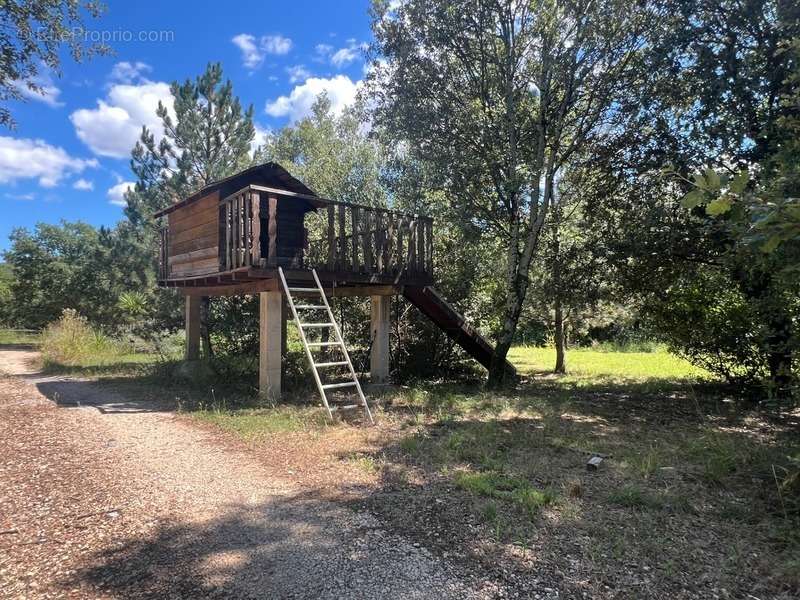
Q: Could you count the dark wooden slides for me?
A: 1